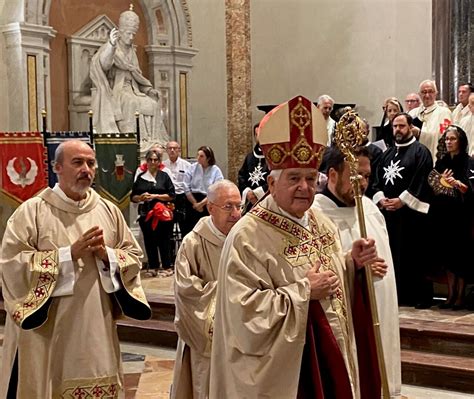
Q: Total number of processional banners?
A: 3